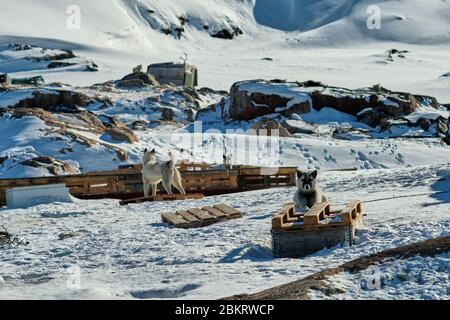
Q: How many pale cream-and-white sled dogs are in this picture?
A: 1